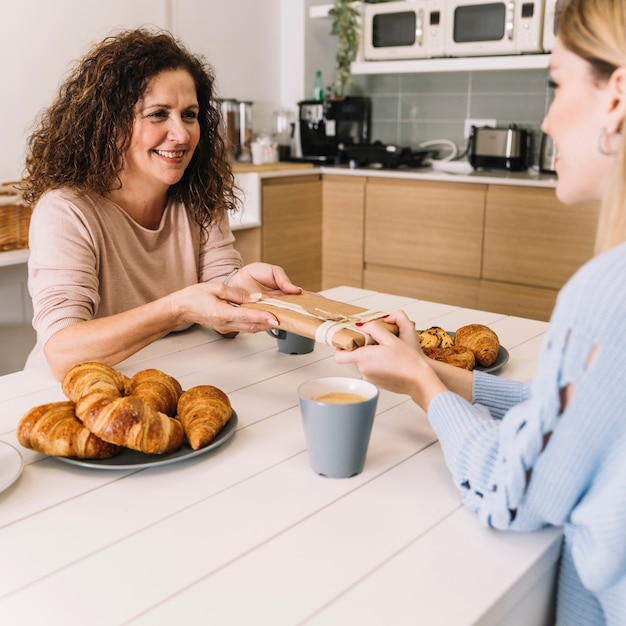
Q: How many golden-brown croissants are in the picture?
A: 6